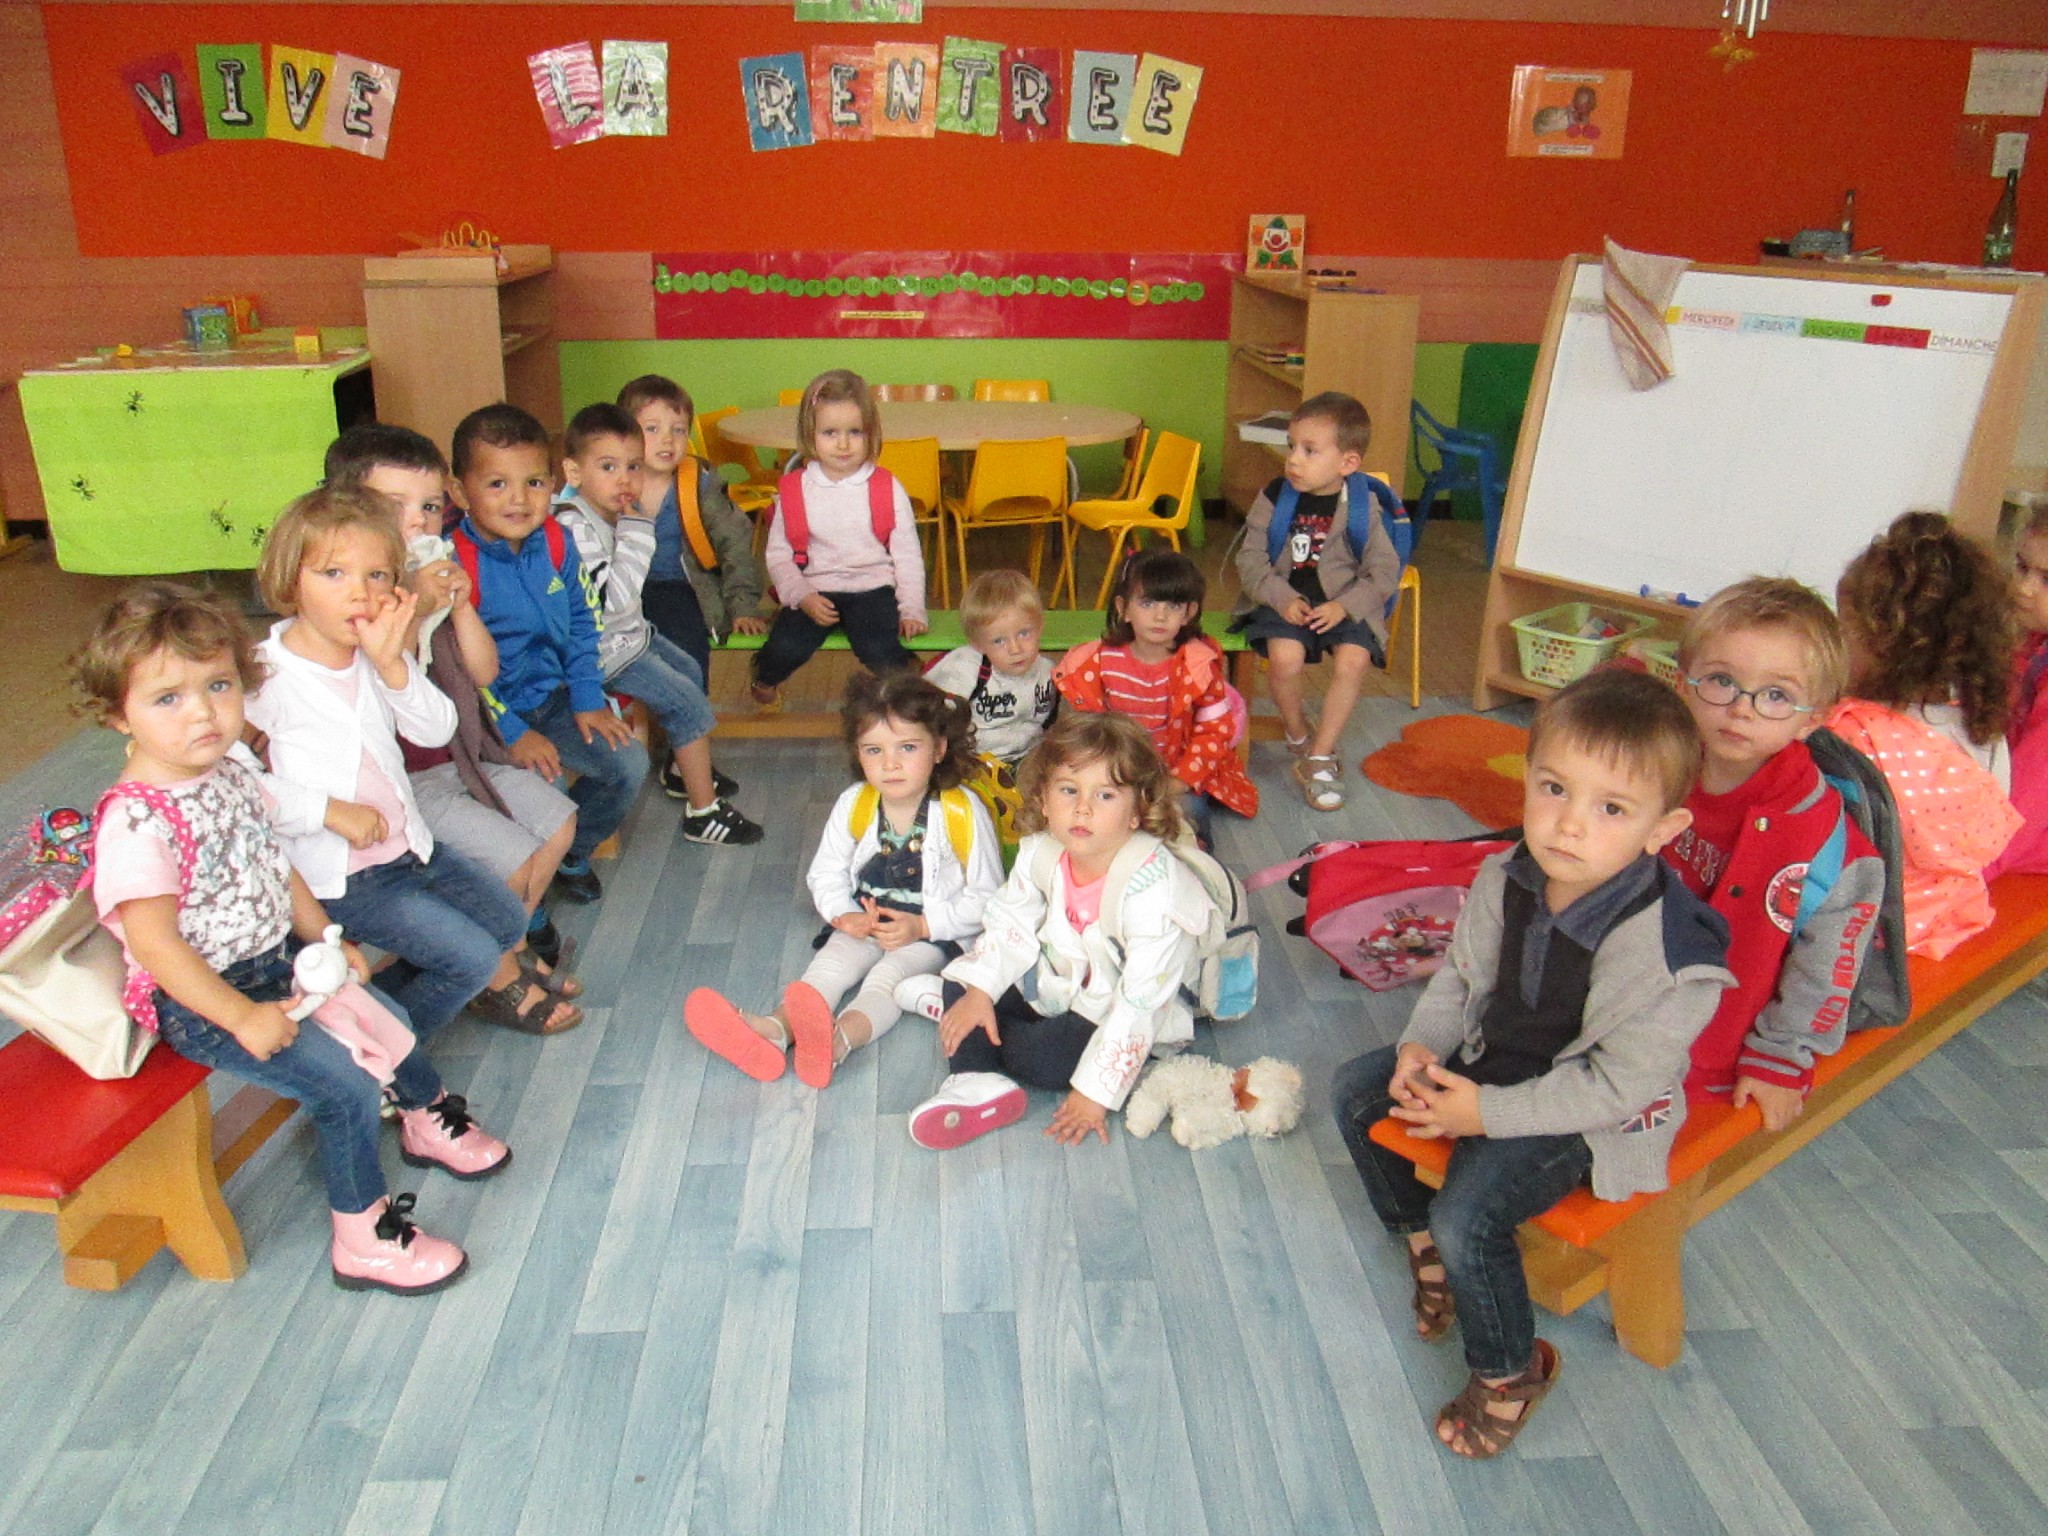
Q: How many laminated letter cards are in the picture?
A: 13